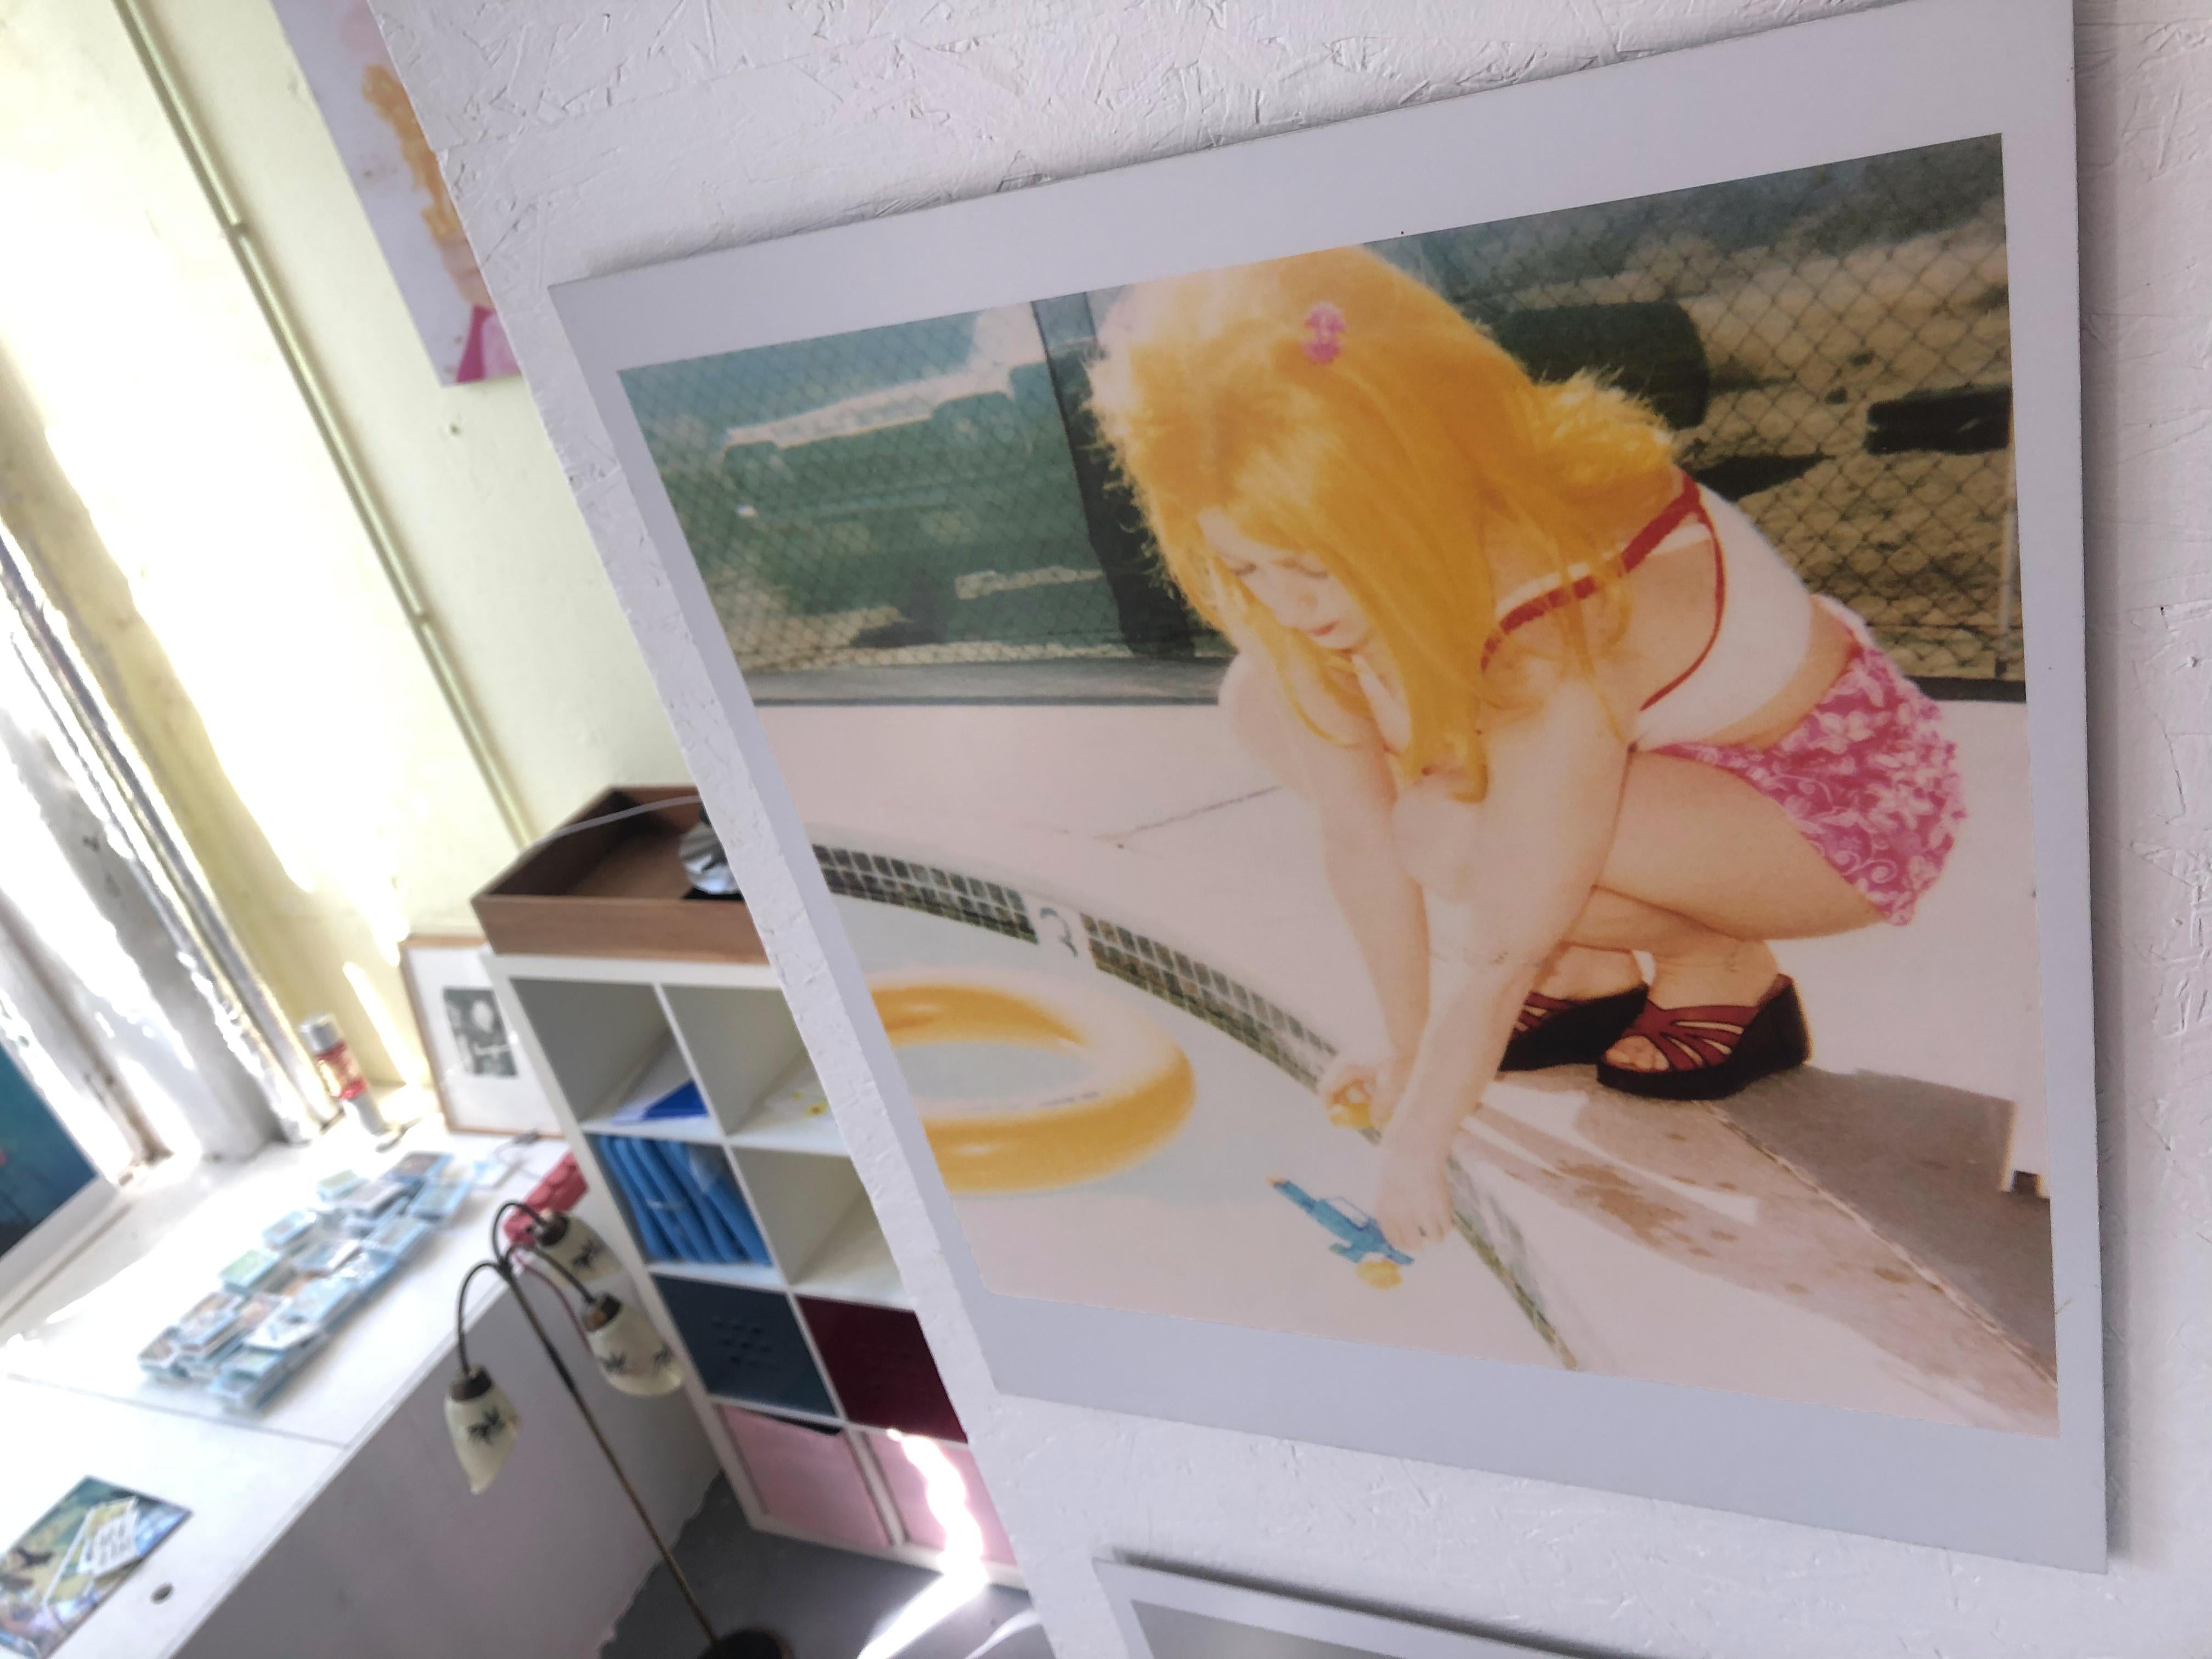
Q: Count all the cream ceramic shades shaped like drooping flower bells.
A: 3